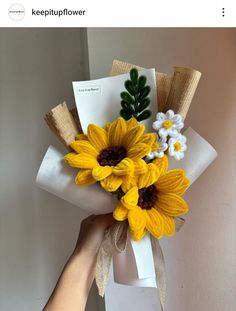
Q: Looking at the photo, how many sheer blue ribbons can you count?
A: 0